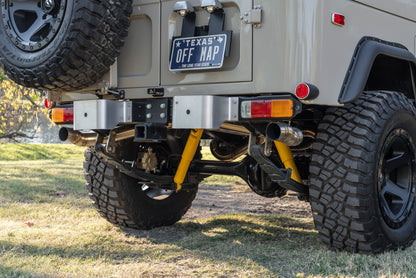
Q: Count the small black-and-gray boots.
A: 0